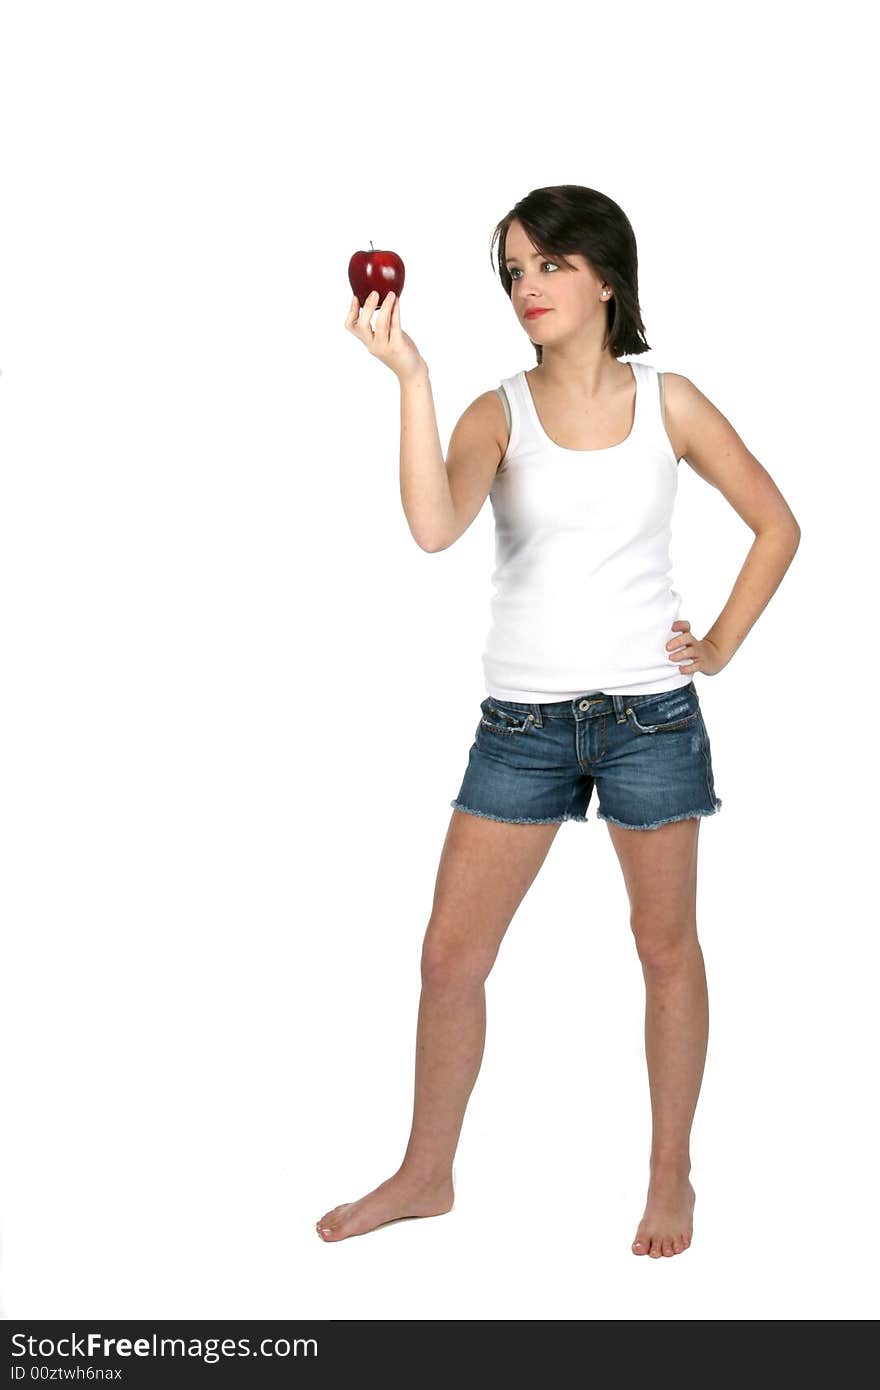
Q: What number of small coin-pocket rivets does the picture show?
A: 2